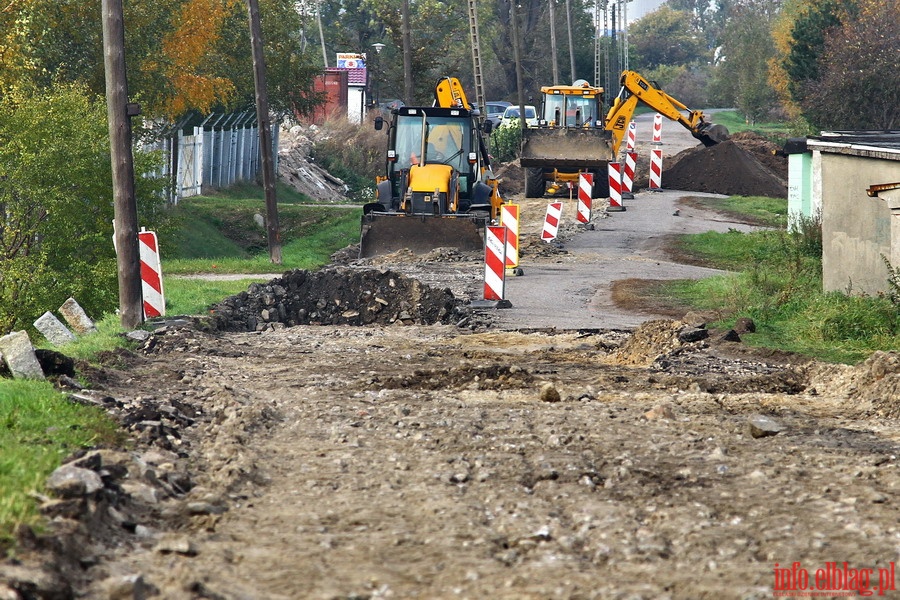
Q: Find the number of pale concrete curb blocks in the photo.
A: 3